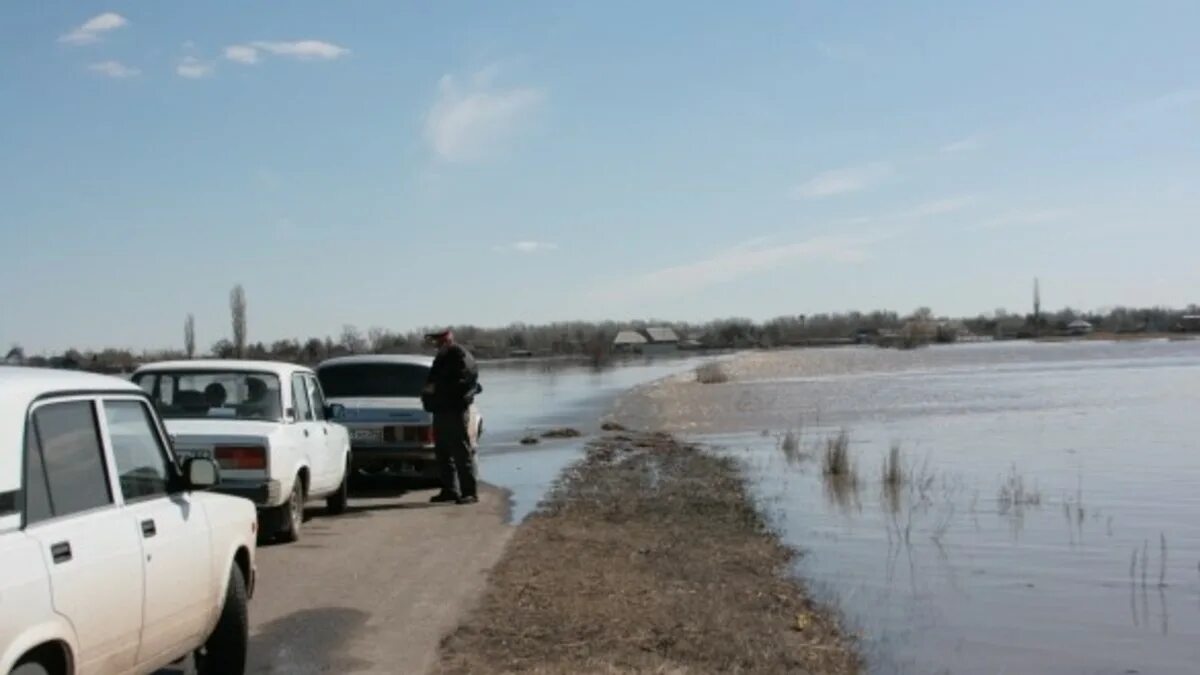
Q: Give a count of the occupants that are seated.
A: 2